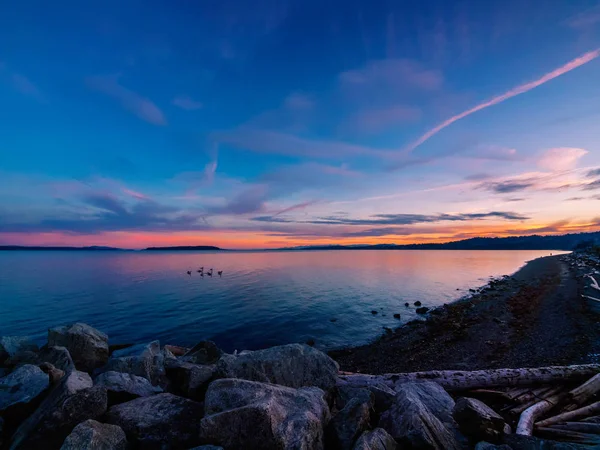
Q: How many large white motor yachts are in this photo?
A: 0